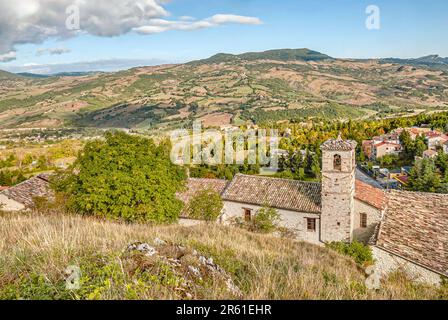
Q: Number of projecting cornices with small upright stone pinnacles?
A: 1